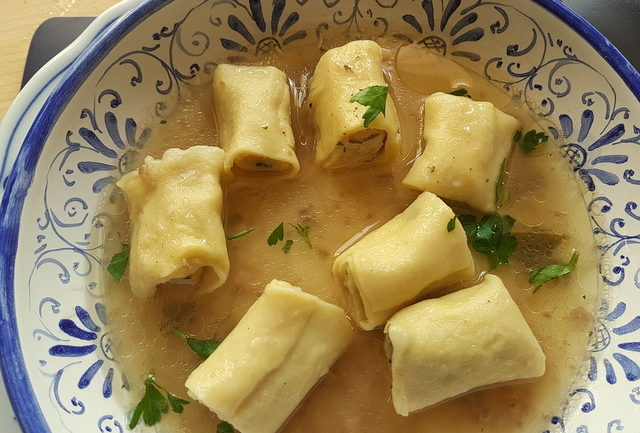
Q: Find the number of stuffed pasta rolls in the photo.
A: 7